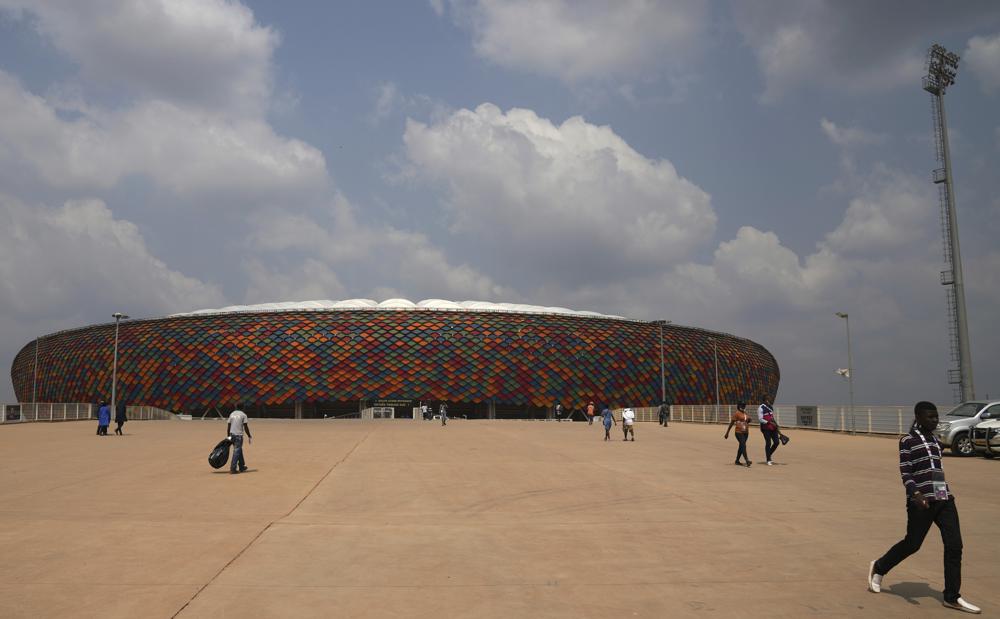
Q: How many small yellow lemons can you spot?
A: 0